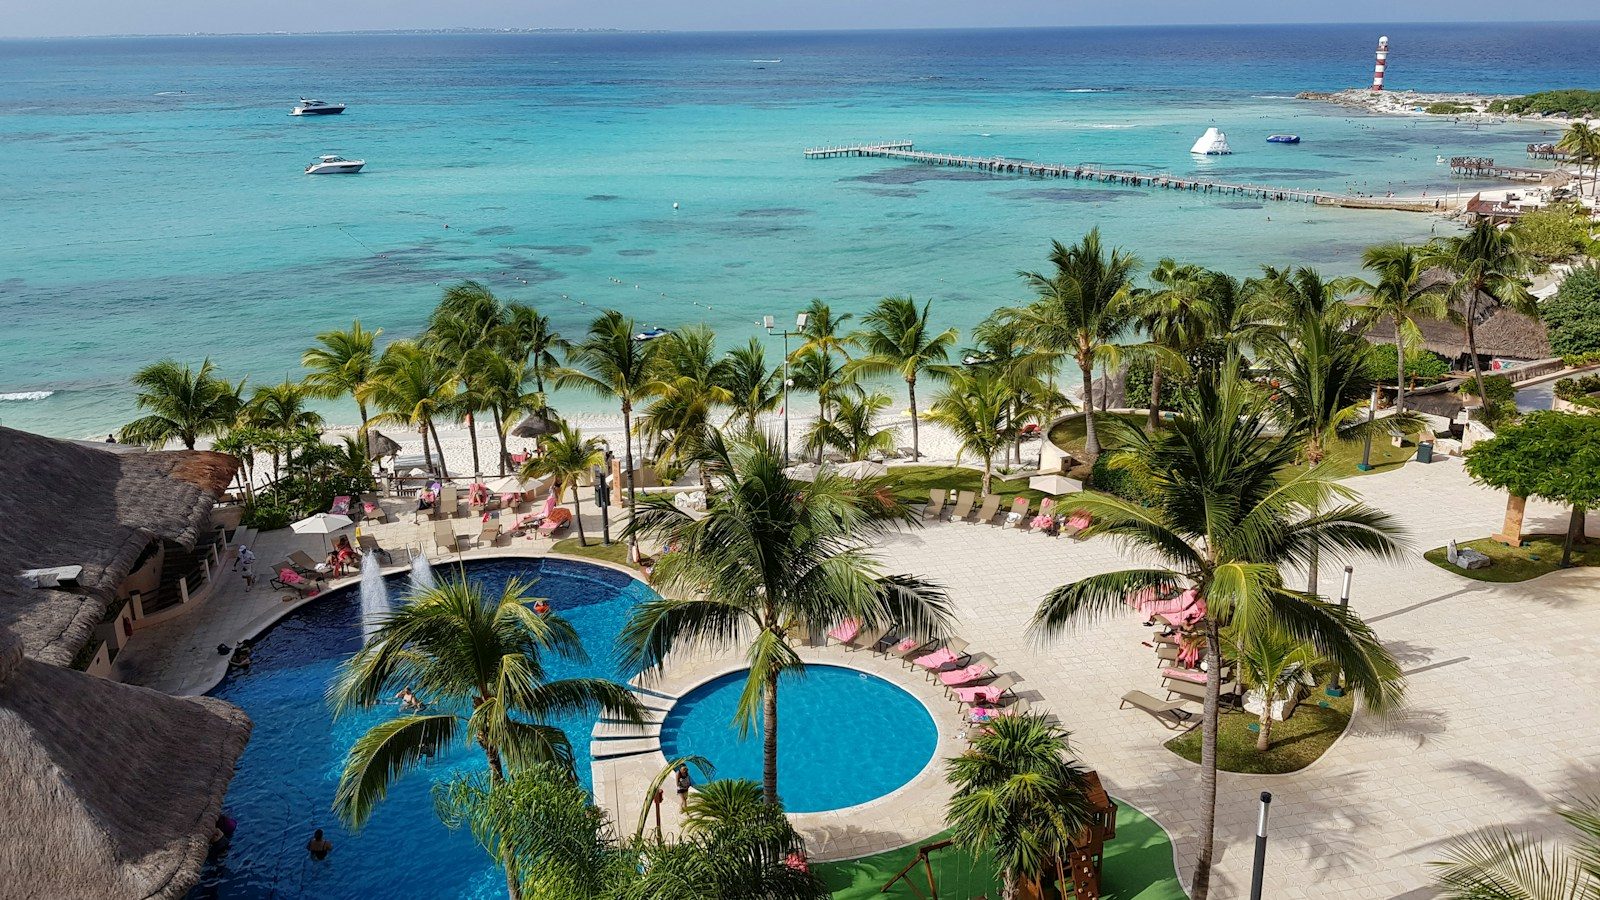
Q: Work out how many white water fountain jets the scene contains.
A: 2